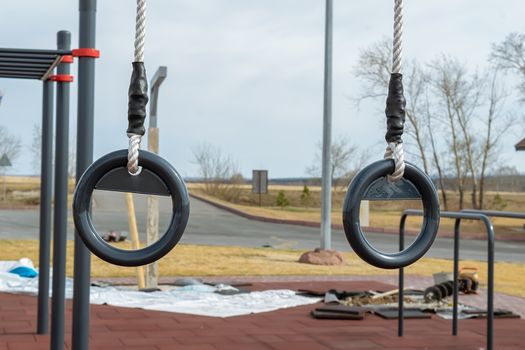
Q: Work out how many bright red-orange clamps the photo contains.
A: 3